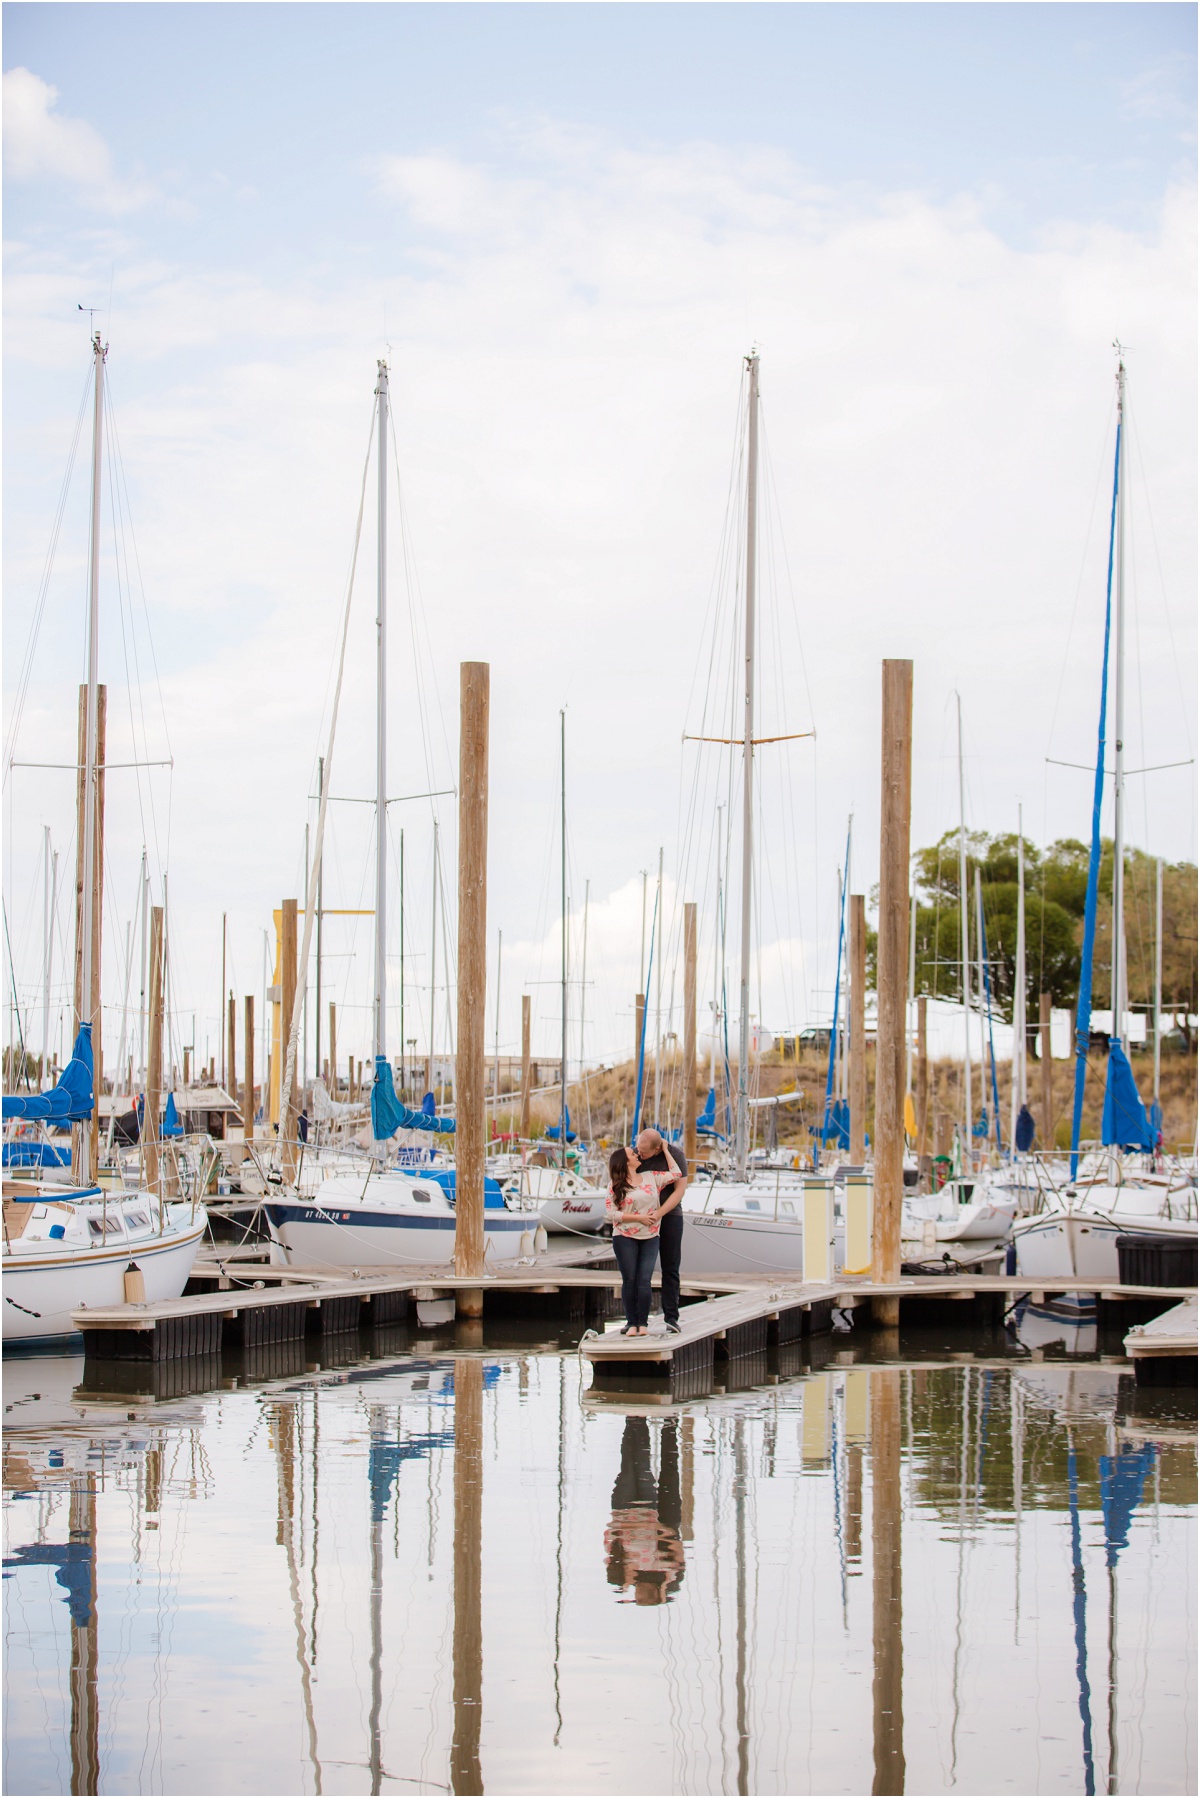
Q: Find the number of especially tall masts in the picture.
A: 4